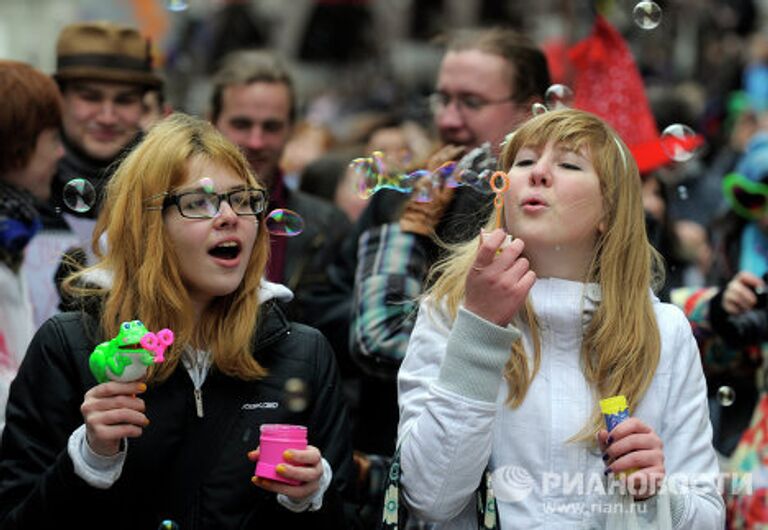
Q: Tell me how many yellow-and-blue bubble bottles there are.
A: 1